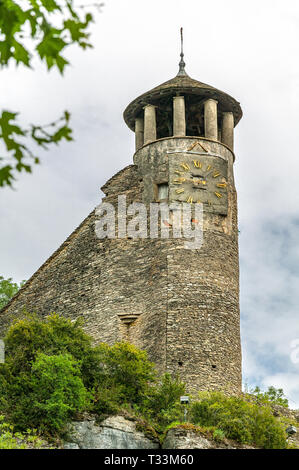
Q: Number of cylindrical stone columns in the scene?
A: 5